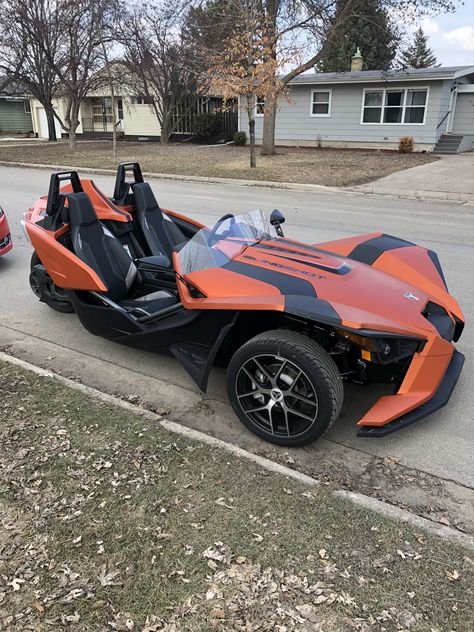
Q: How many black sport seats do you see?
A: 2